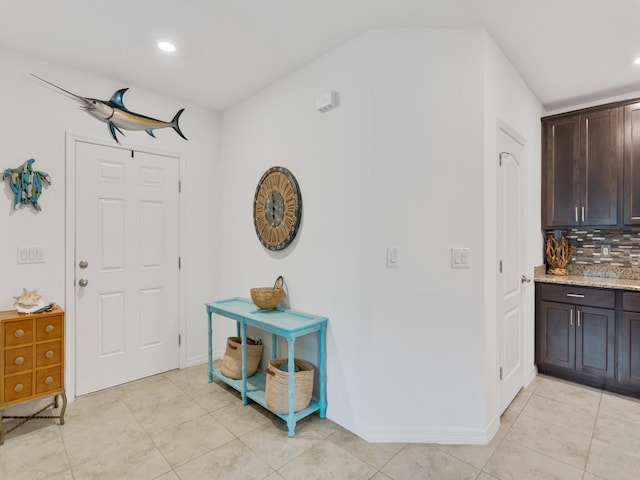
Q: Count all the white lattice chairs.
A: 0